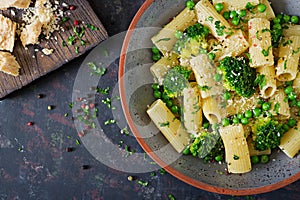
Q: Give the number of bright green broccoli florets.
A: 5